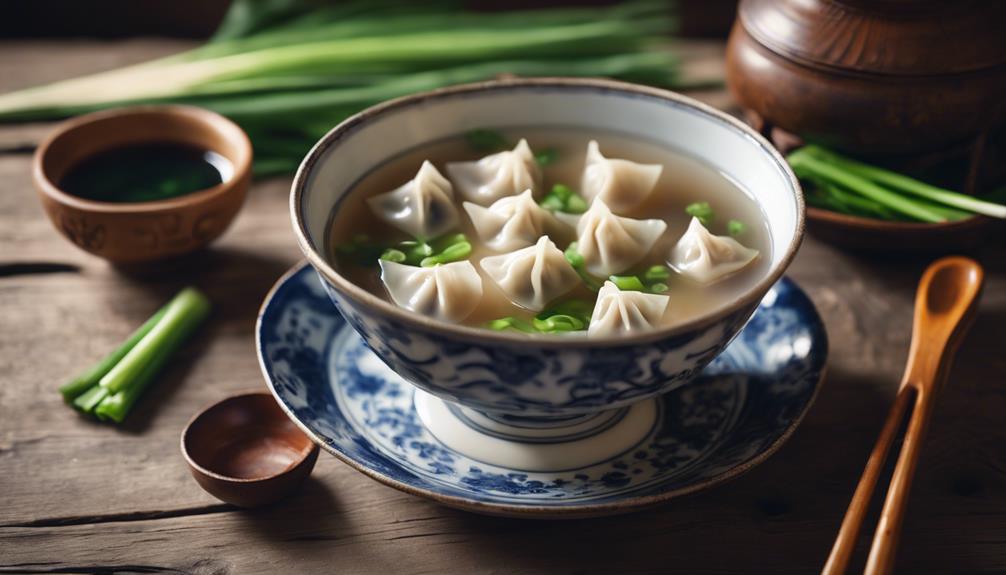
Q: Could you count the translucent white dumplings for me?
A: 9